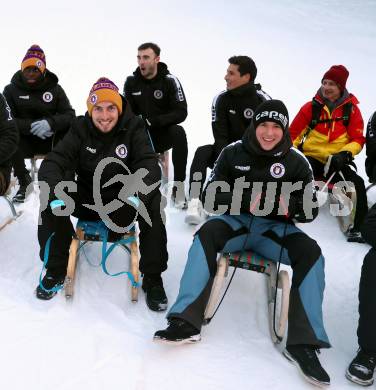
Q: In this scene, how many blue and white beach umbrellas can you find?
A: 0